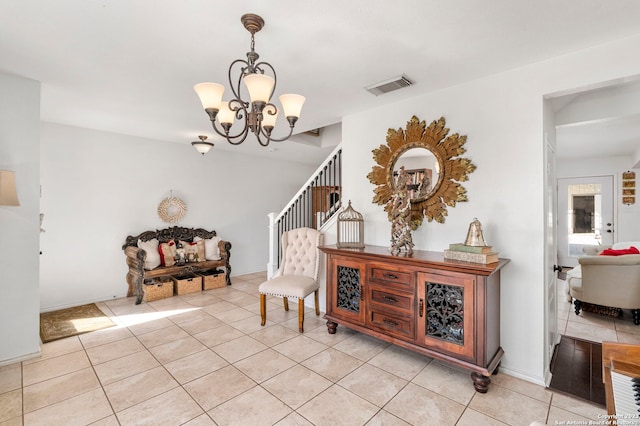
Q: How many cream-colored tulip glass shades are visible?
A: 5